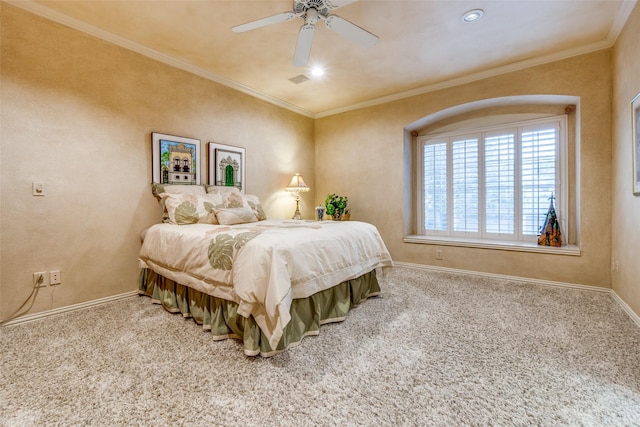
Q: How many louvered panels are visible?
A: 4